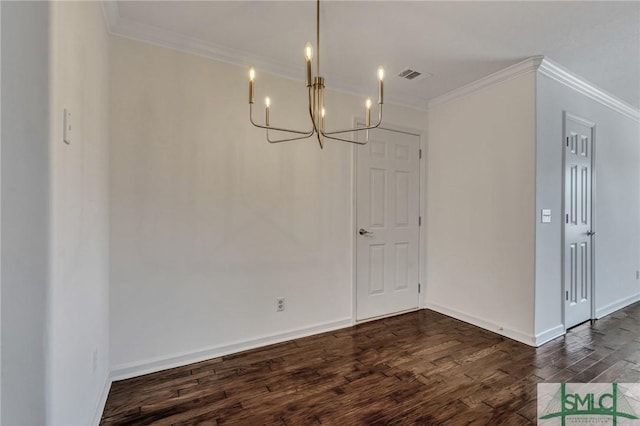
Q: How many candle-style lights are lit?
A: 6